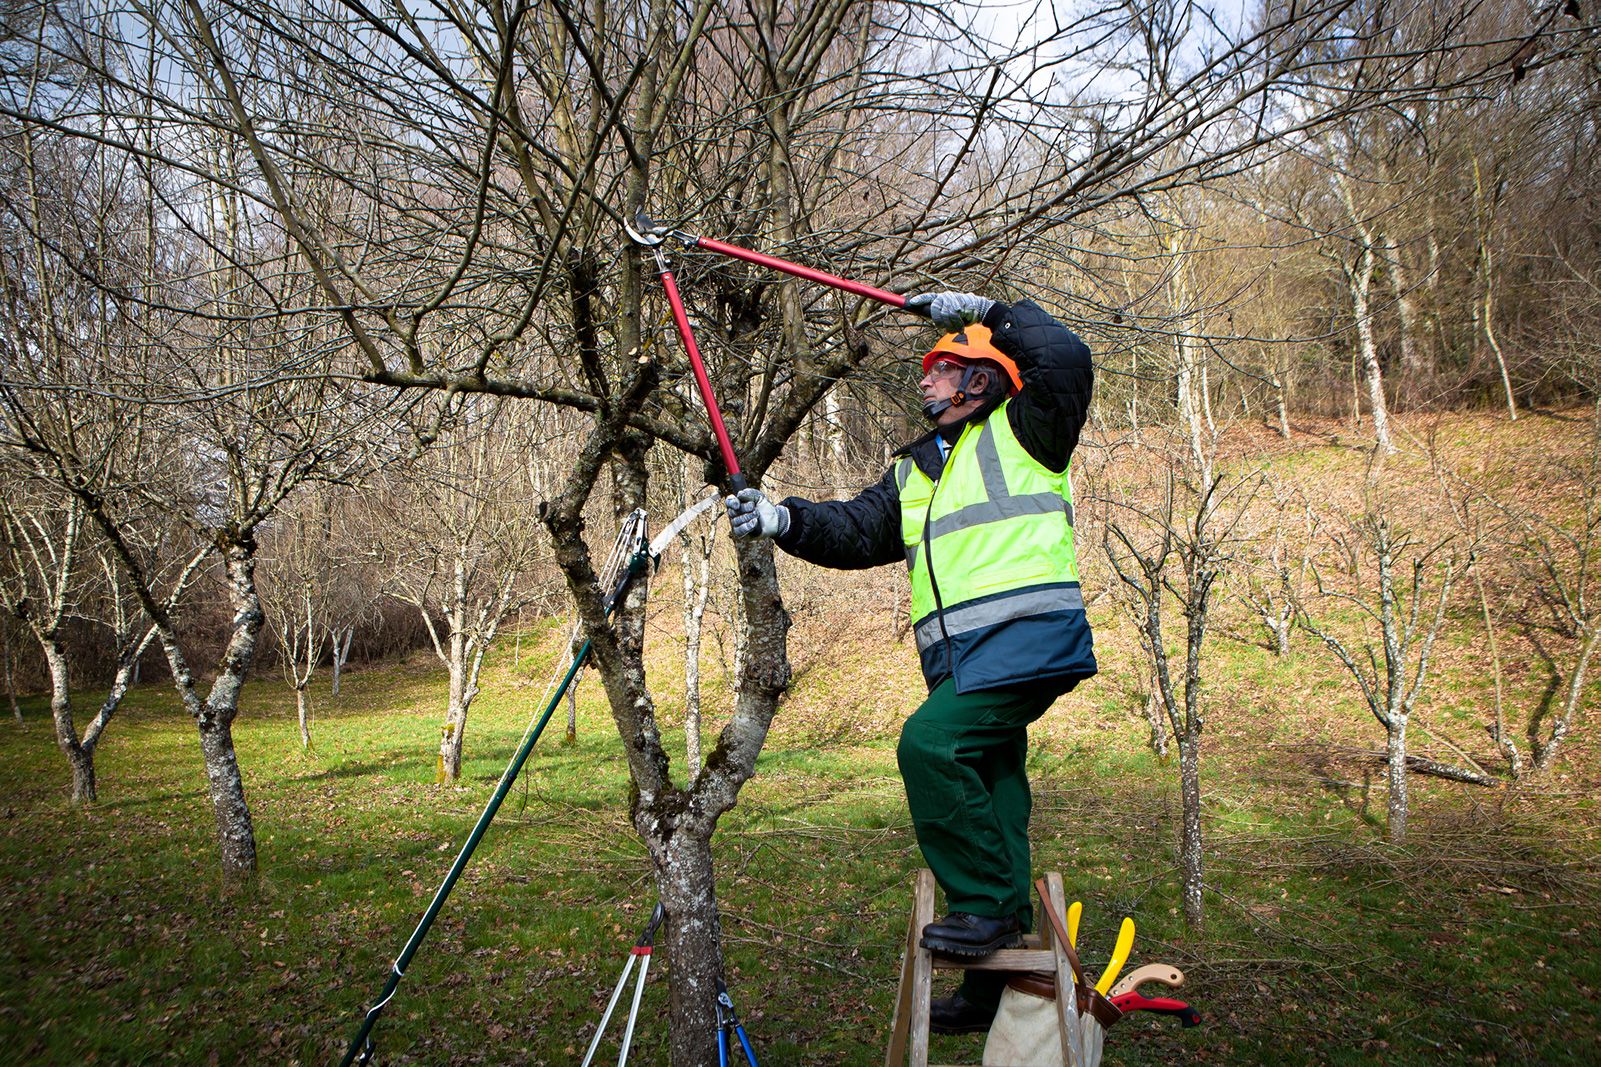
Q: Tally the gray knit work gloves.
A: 2